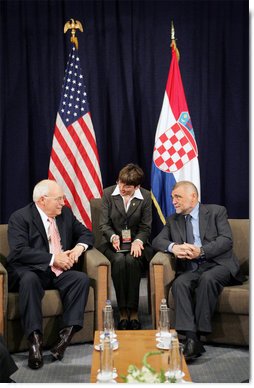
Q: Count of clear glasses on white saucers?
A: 4